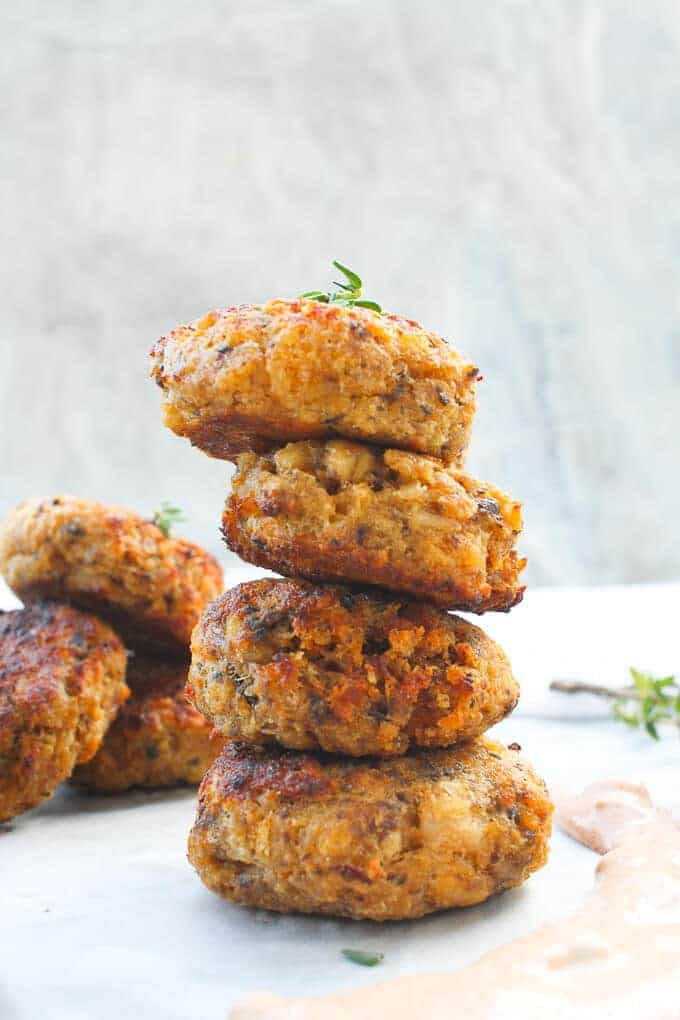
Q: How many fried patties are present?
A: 7